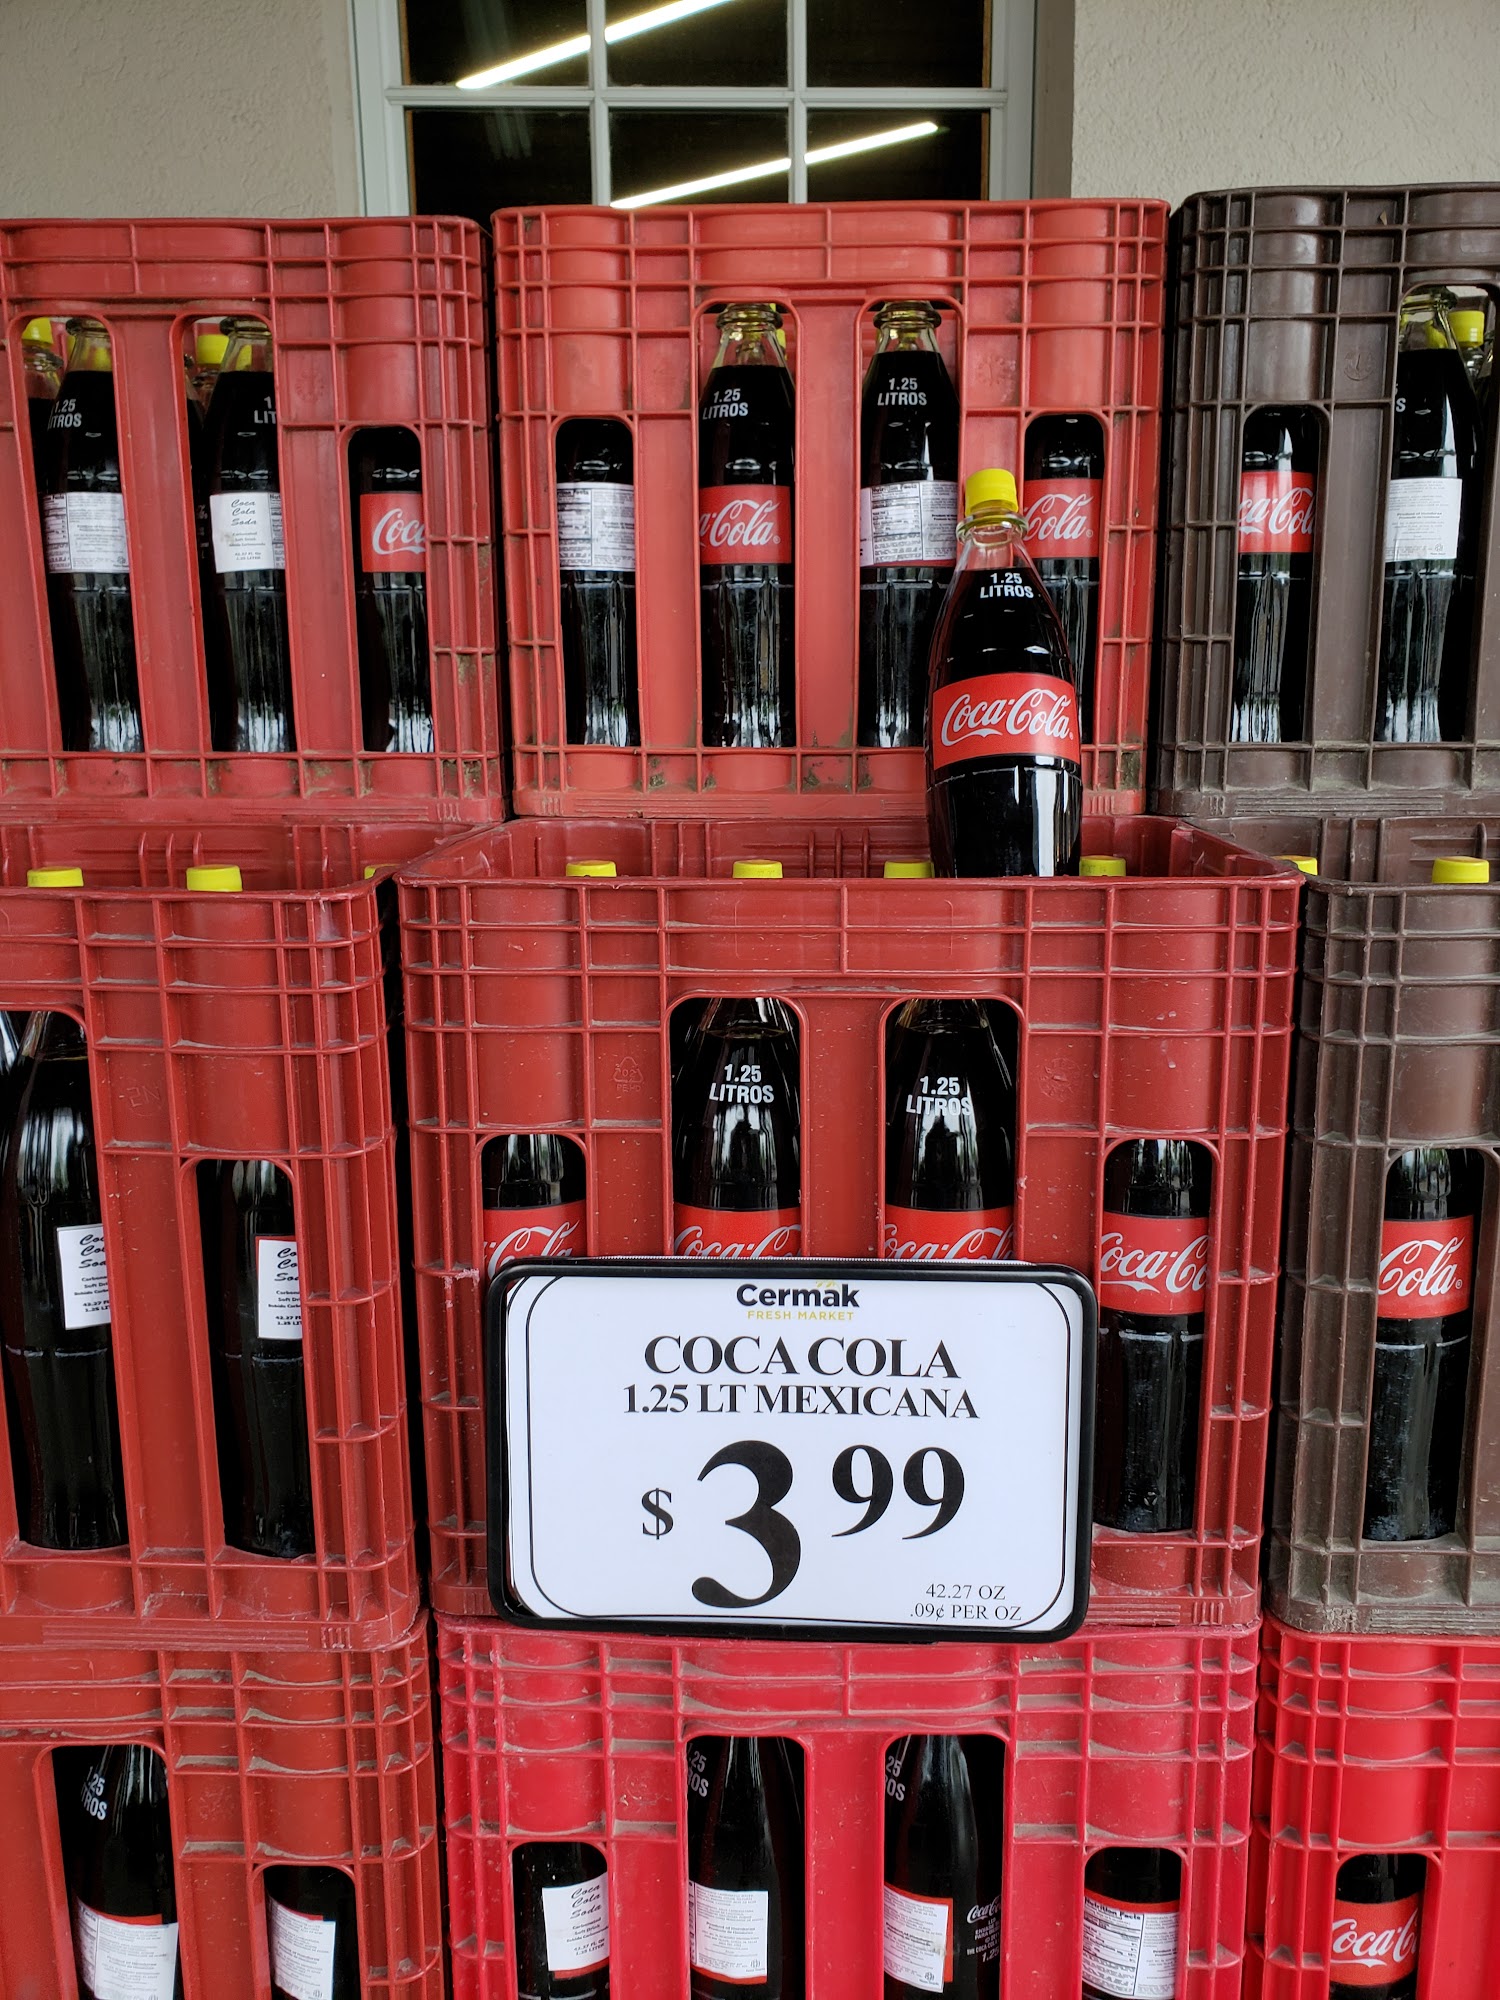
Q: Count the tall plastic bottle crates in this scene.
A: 9